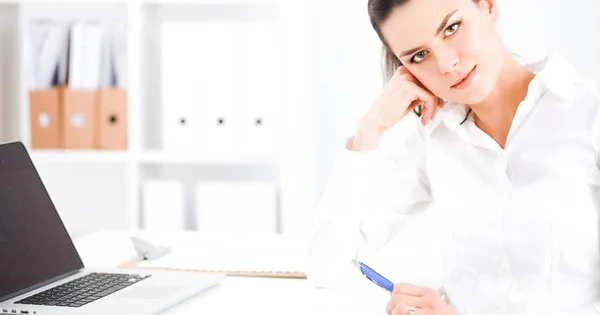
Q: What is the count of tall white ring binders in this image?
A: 3